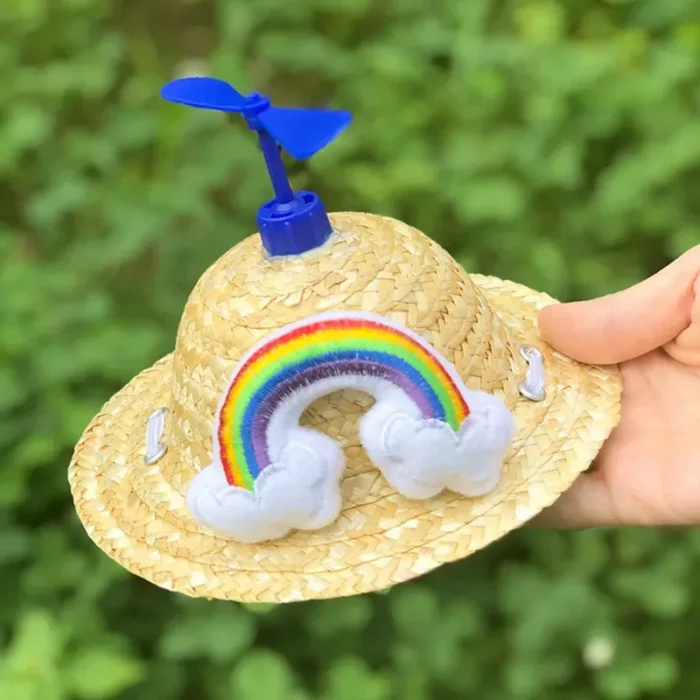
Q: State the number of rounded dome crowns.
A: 1